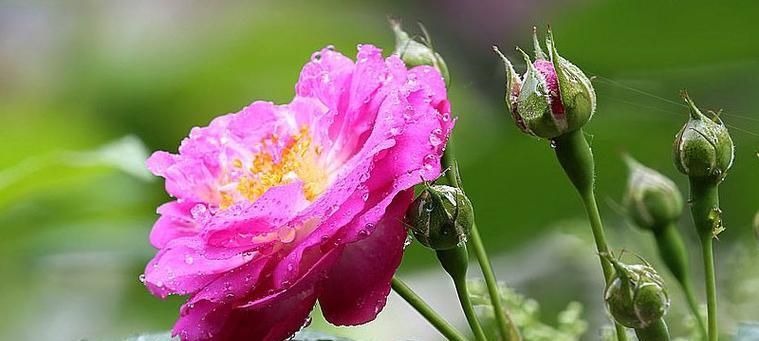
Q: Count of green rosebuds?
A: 6